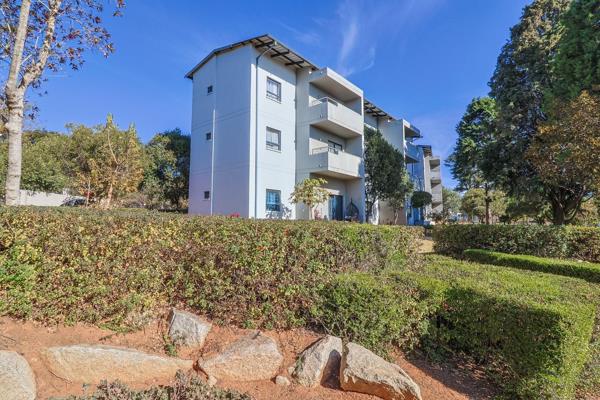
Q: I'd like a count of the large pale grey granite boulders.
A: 6